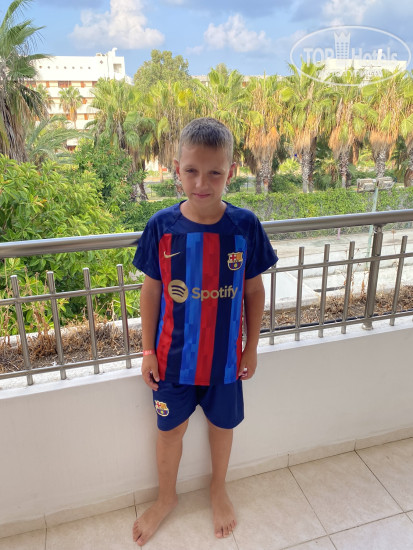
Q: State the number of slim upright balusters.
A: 9